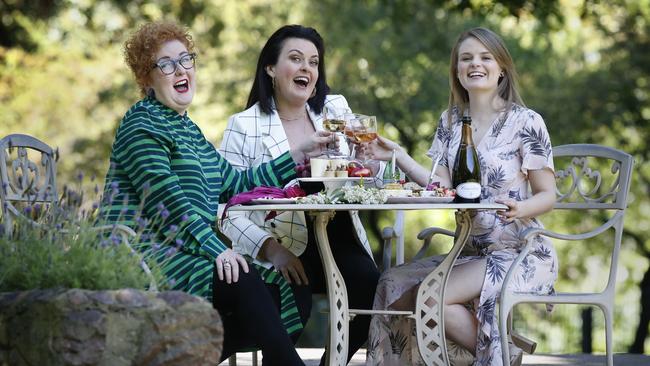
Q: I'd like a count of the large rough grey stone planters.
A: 1